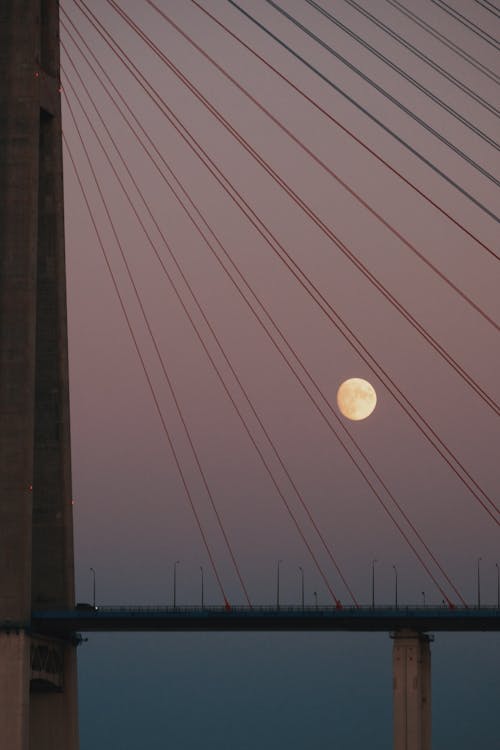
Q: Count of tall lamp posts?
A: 9